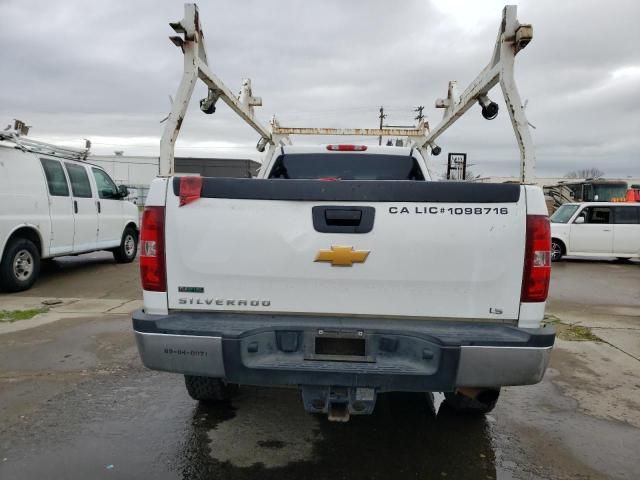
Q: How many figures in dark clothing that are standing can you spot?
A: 0